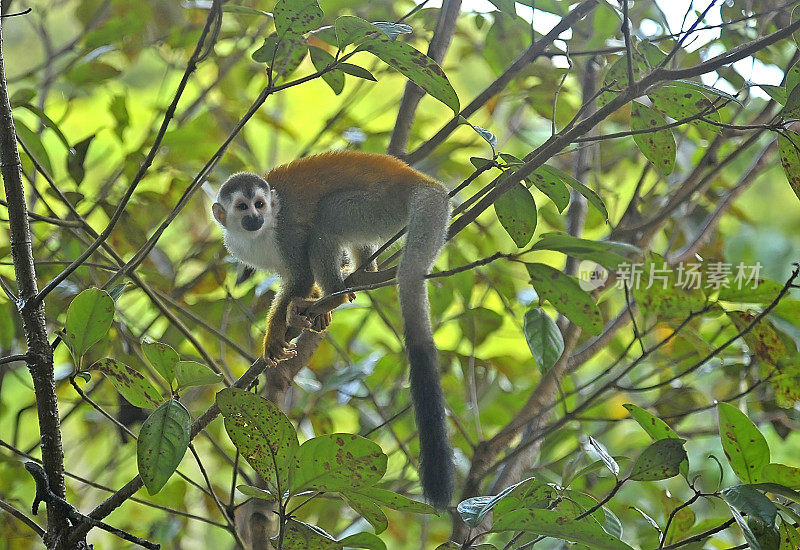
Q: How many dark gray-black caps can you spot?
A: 1